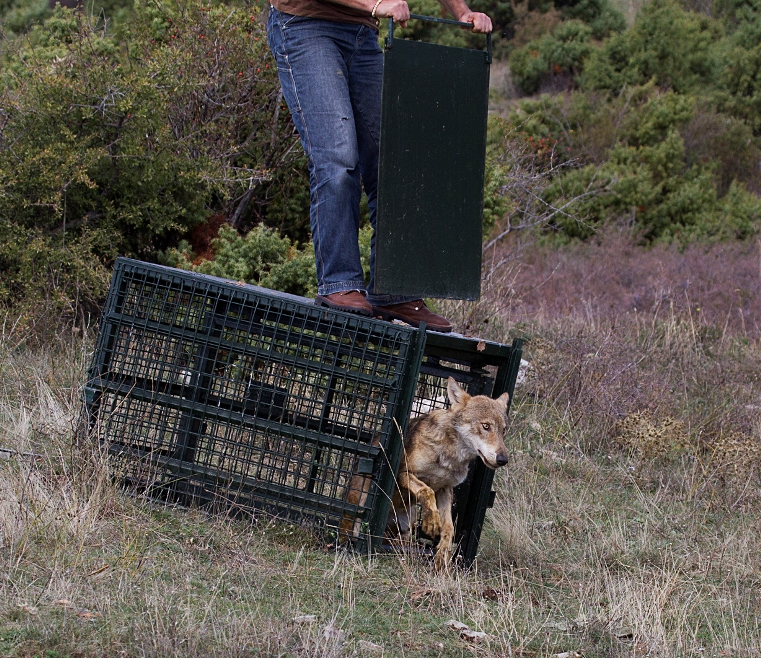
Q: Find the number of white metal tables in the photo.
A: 0